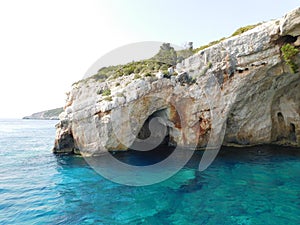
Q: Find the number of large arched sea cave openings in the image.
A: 1